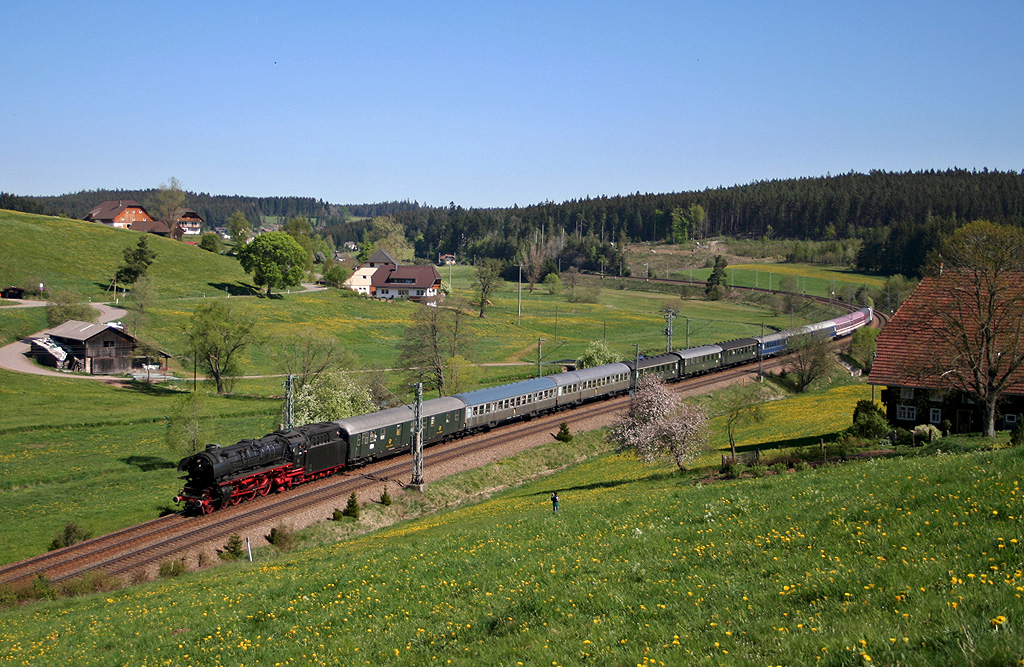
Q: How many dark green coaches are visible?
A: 4